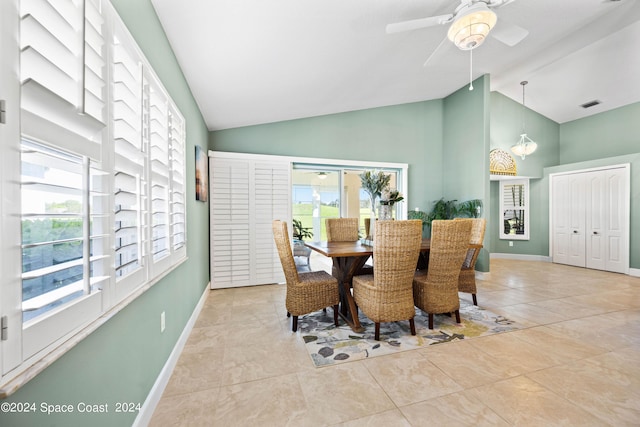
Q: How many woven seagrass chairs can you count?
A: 6